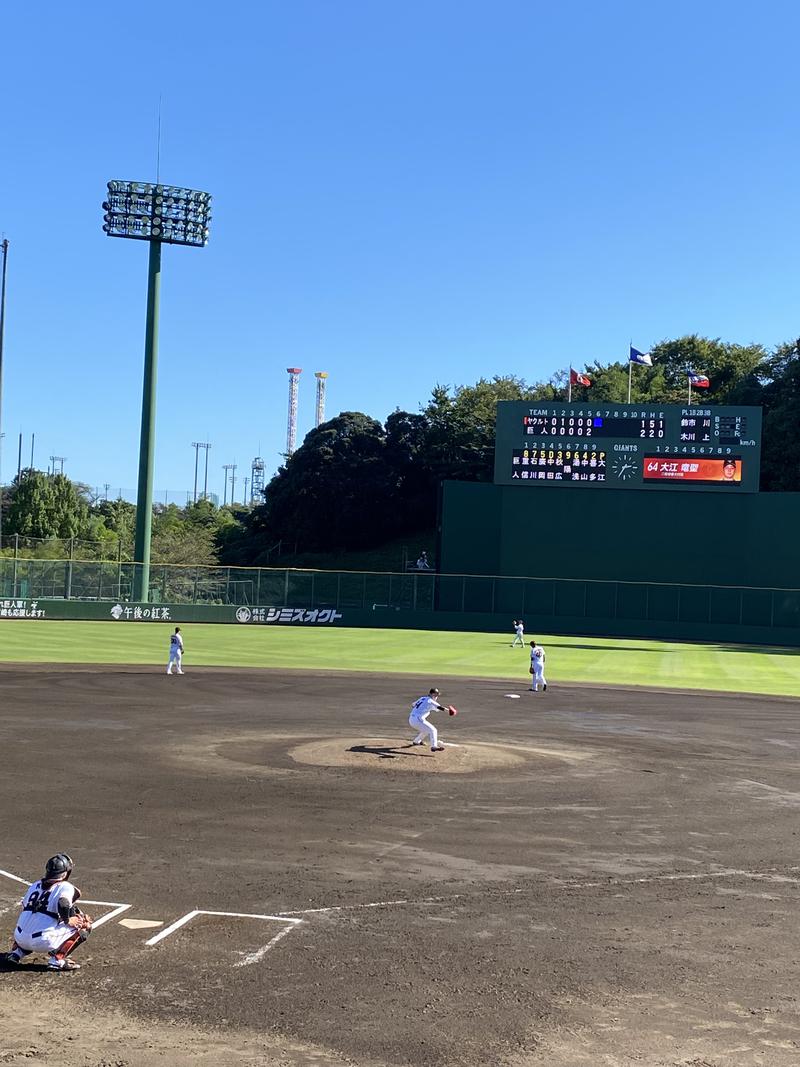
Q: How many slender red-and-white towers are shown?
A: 2